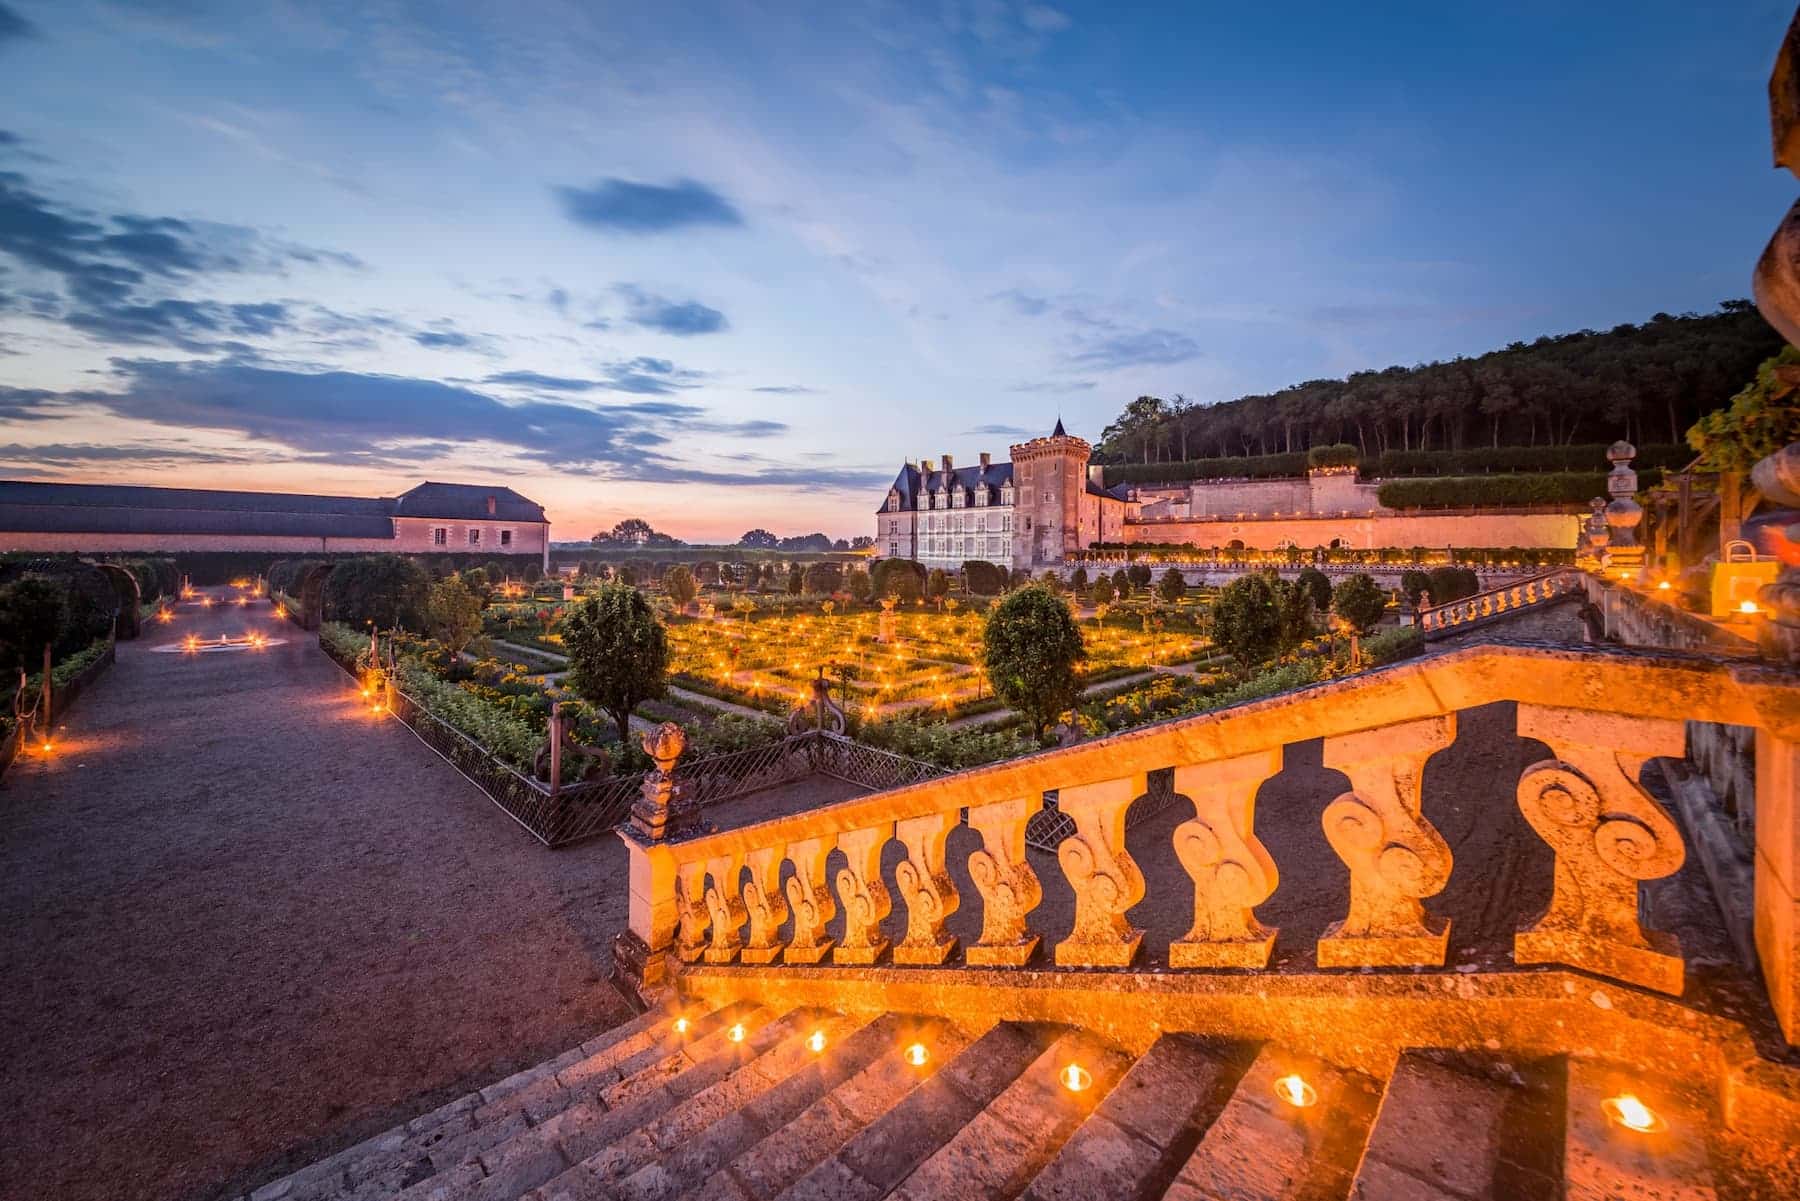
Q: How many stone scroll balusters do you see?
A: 11